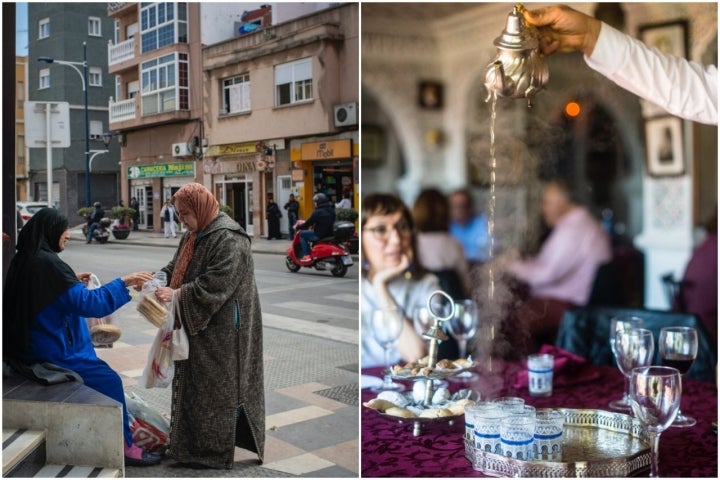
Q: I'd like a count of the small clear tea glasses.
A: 7